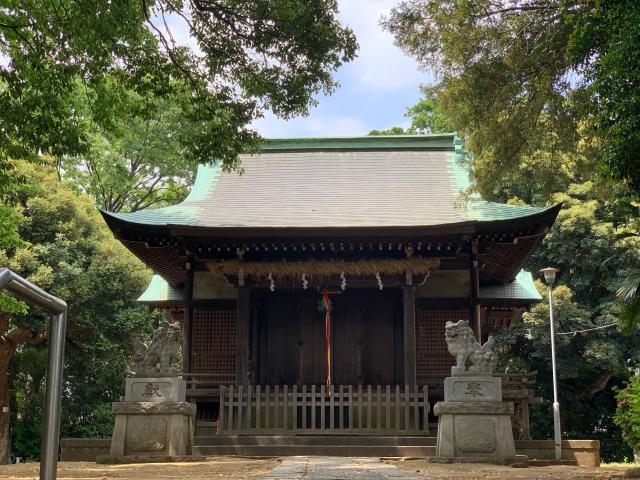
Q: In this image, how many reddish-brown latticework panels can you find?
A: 2